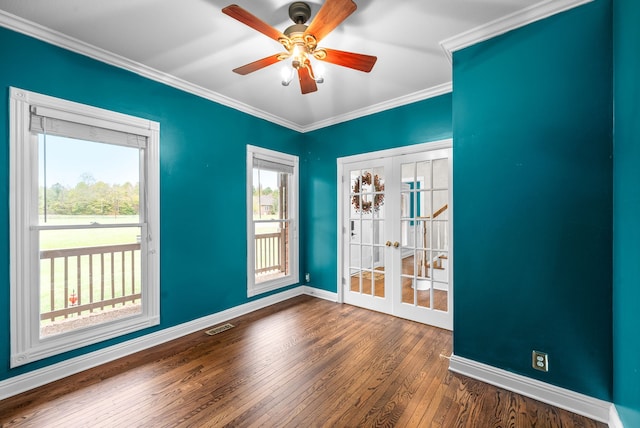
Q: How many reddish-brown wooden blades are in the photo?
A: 5